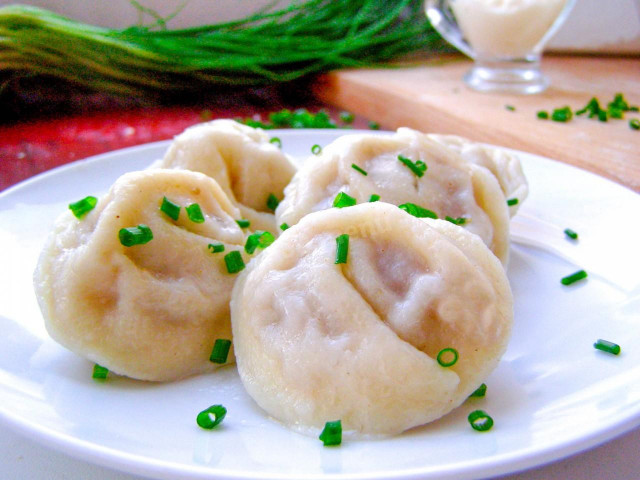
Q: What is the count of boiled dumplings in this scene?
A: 5